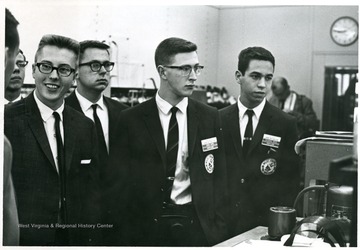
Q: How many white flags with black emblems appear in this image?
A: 0